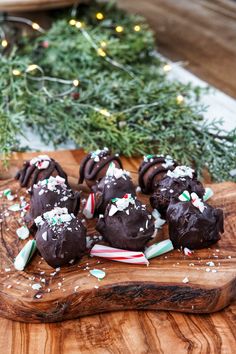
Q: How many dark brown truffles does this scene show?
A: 9